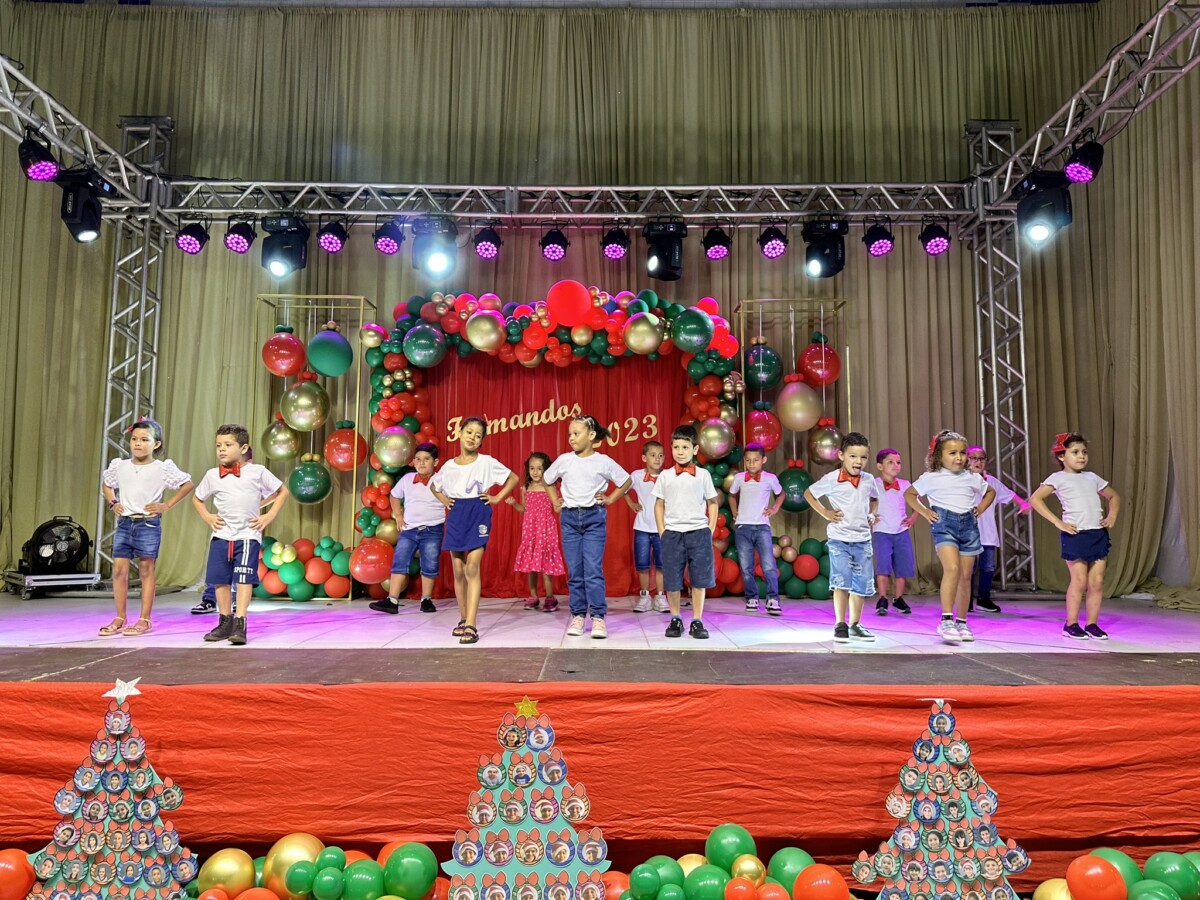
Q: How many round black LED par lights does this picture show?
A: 13